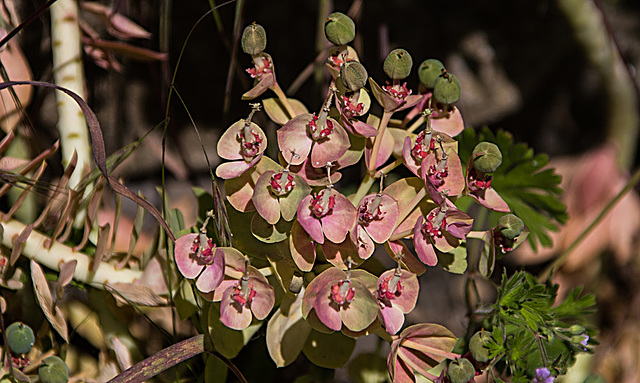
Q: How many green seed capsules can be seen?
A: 12